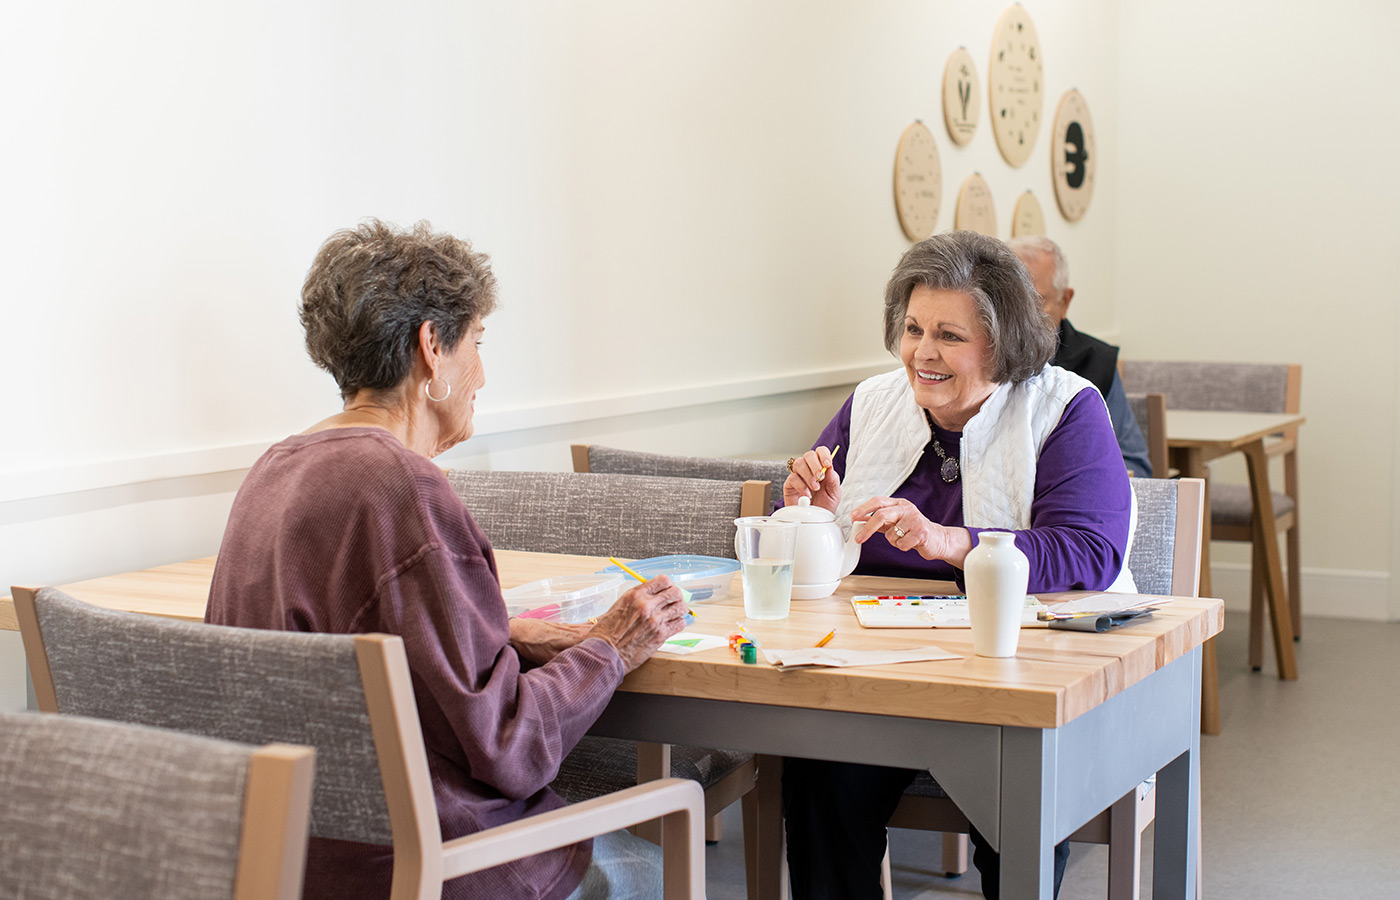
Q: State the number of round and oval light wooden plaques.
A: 6